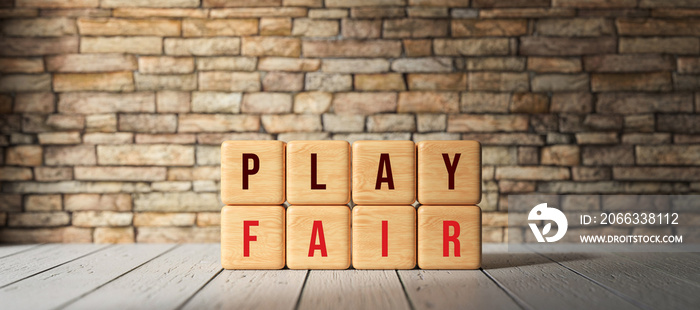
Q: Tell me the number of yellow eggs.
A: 0